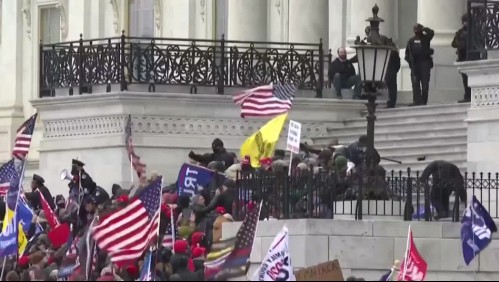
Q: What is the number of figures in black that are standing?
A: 3